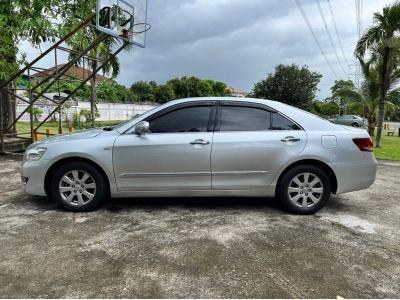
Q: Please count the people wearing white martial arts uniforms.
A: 0